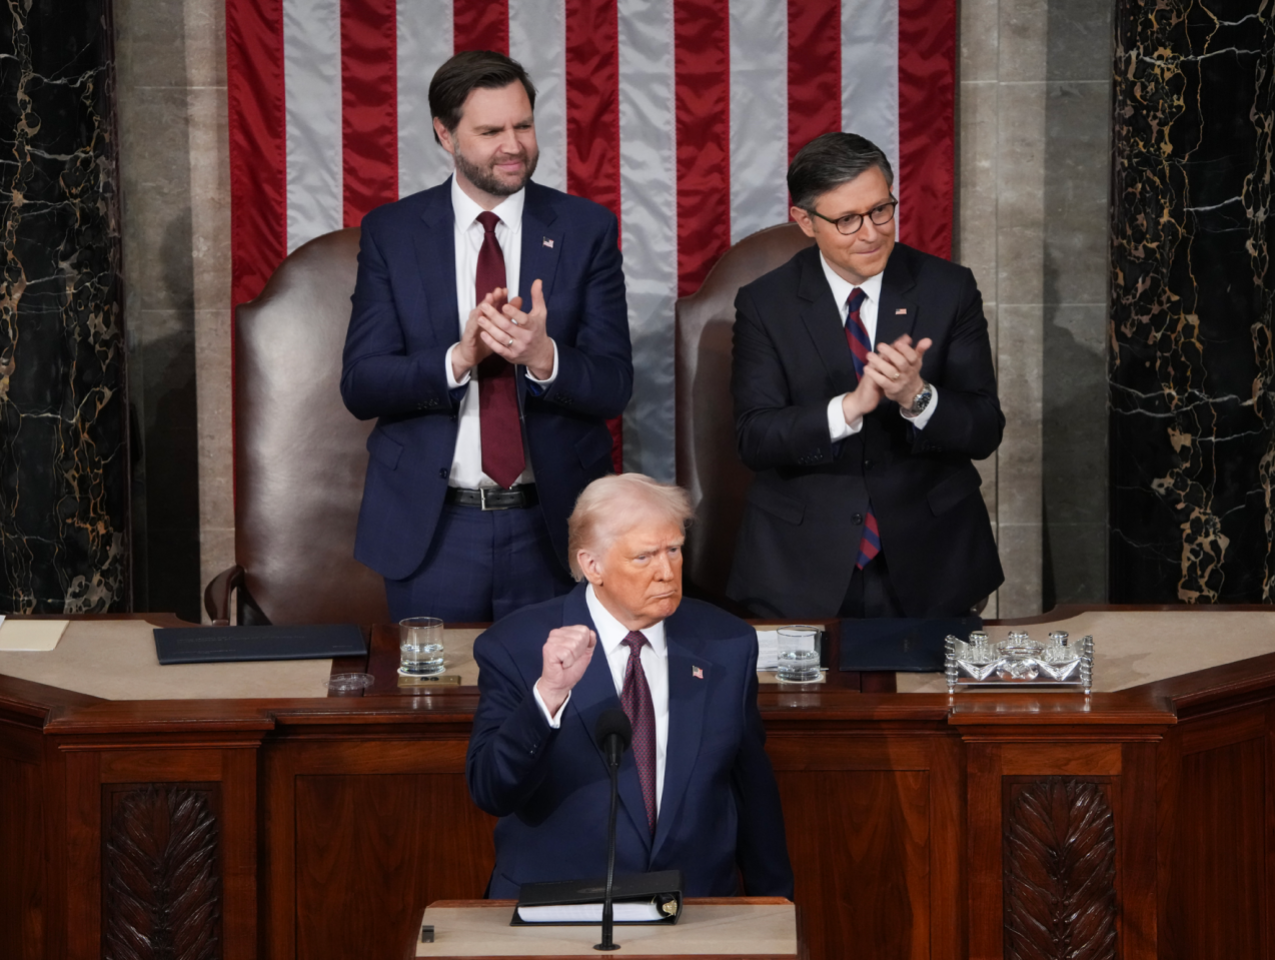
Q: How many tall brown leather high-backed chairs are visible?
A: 2